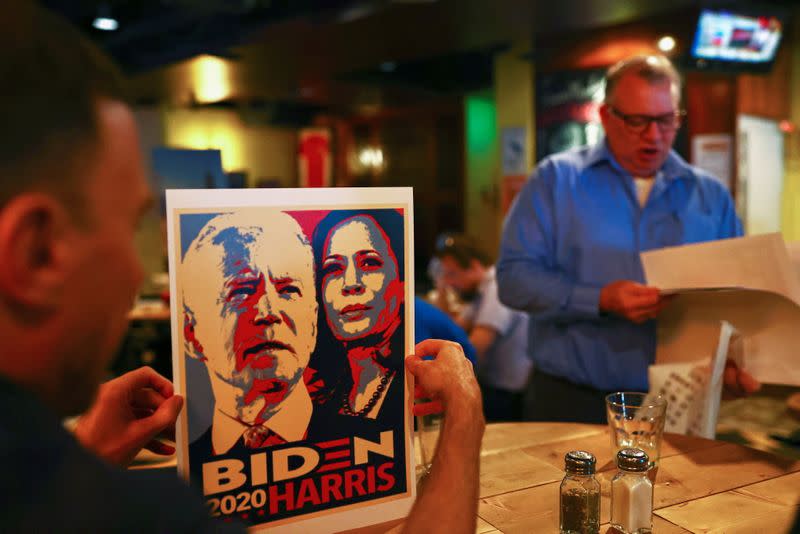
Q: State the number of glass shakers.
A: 2